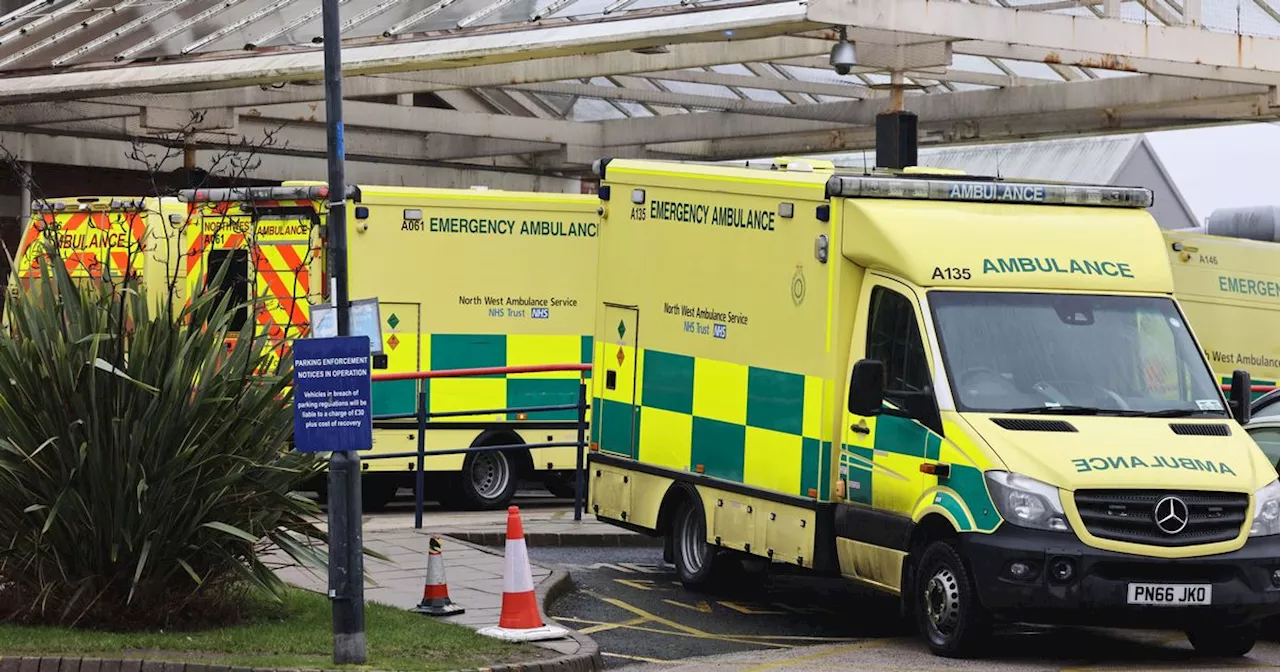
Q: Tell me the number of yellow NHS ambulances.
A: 4